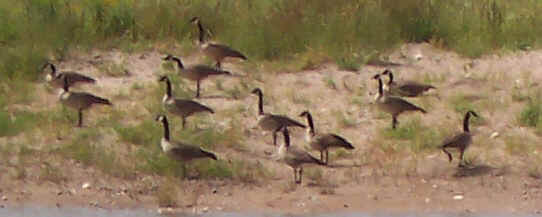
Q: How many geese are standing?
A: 12